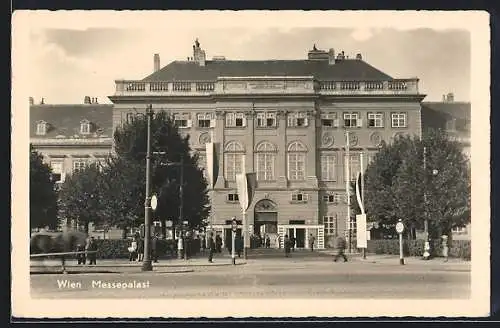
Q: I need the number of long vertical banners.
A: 3